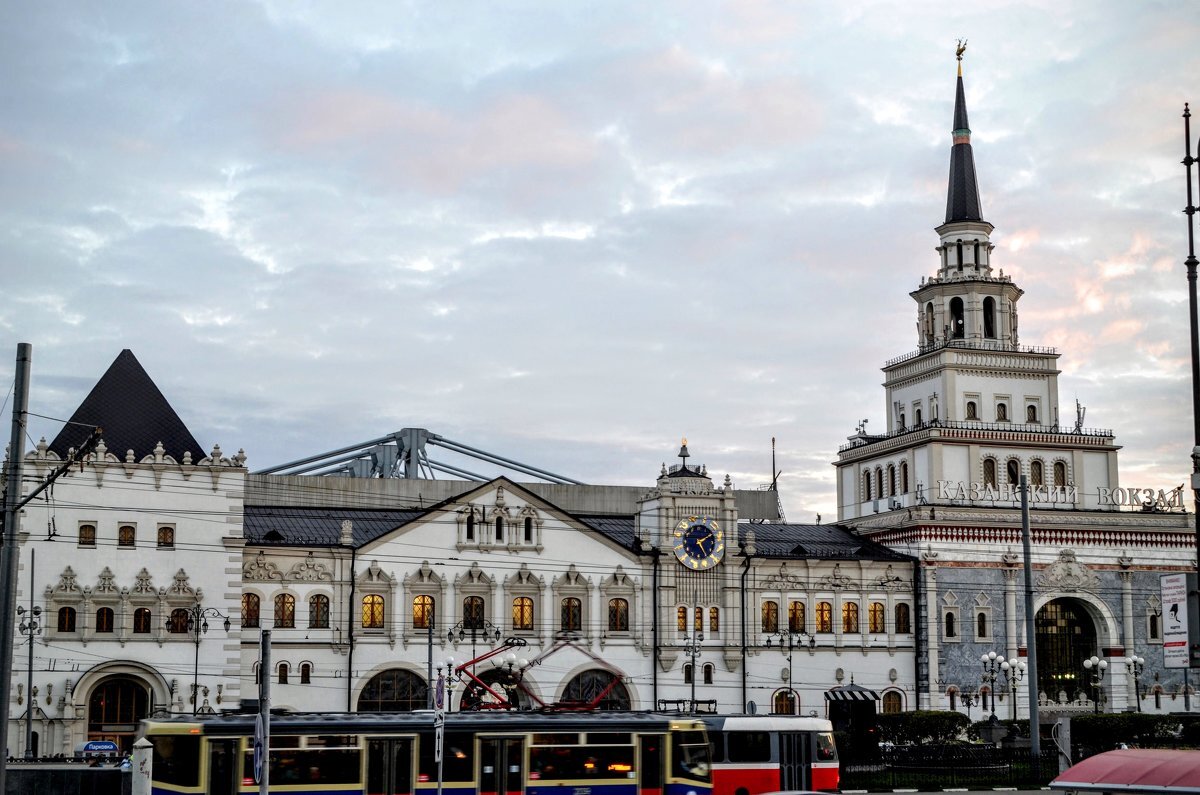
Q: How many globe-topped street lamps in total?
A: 6